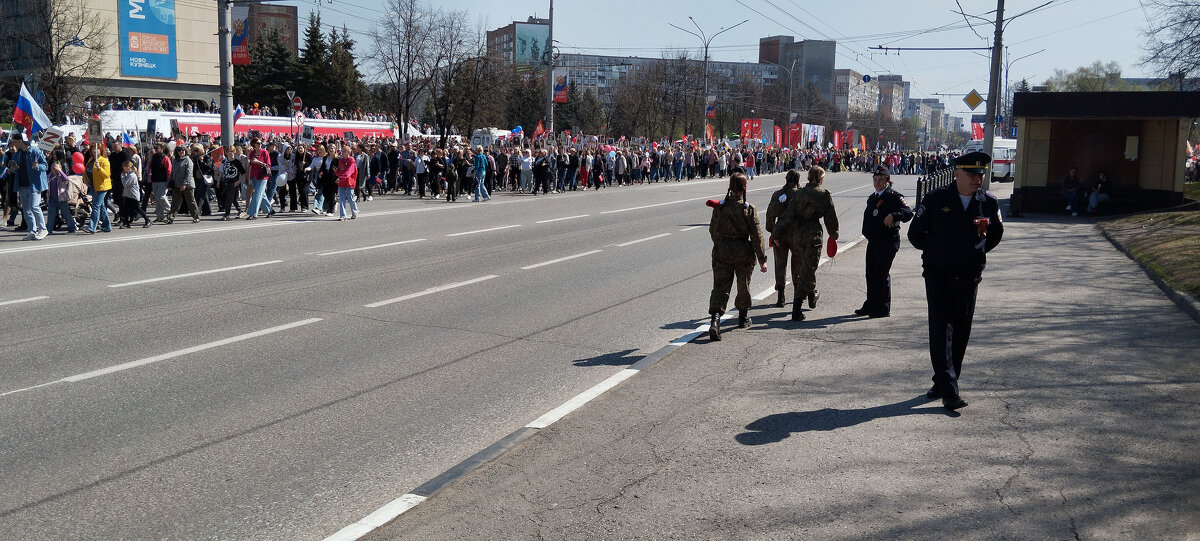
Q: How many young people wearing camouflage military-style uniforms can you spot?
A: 3